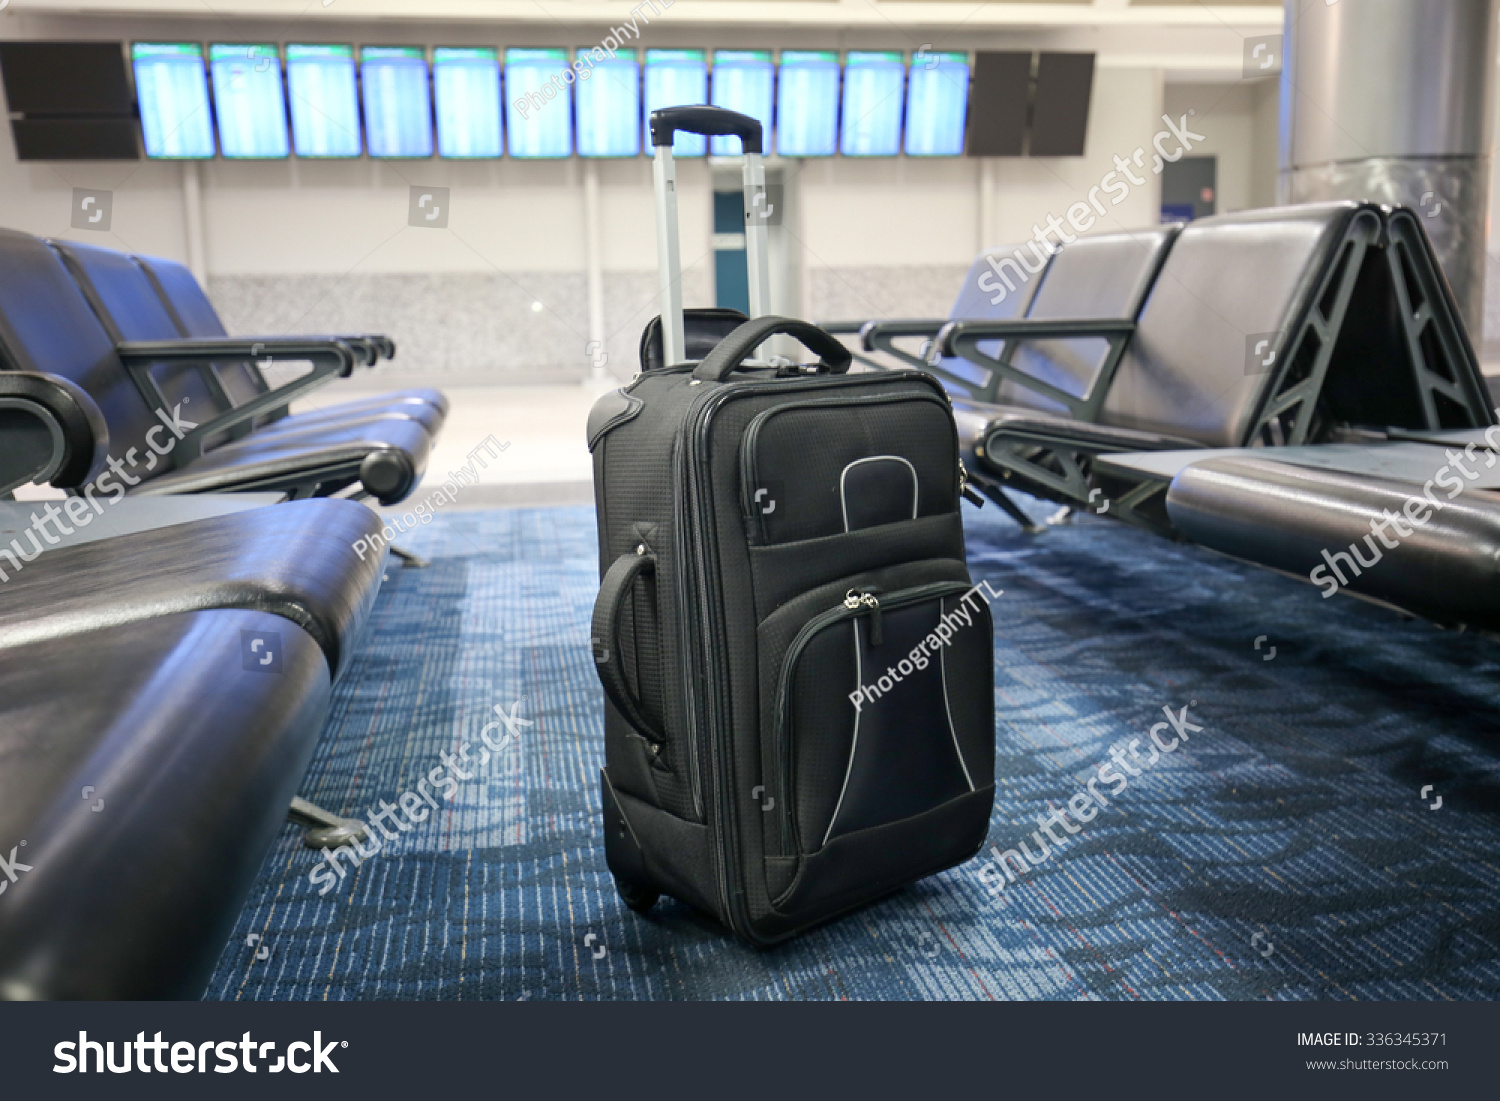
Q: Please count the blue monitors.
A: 12